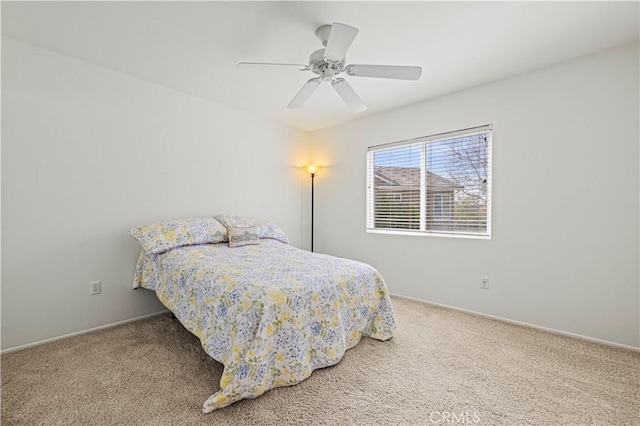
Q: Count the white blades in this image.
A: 5